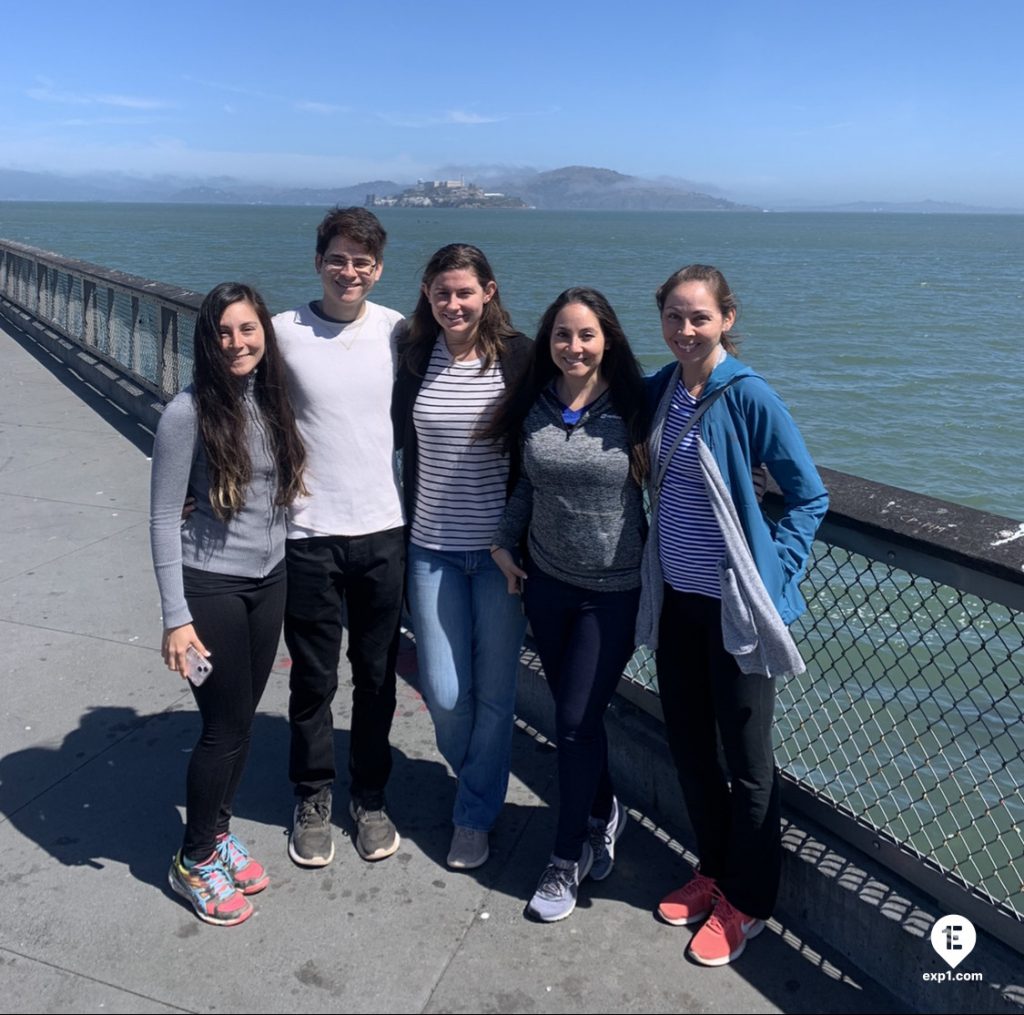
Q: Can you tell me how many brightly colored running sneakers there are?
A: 4